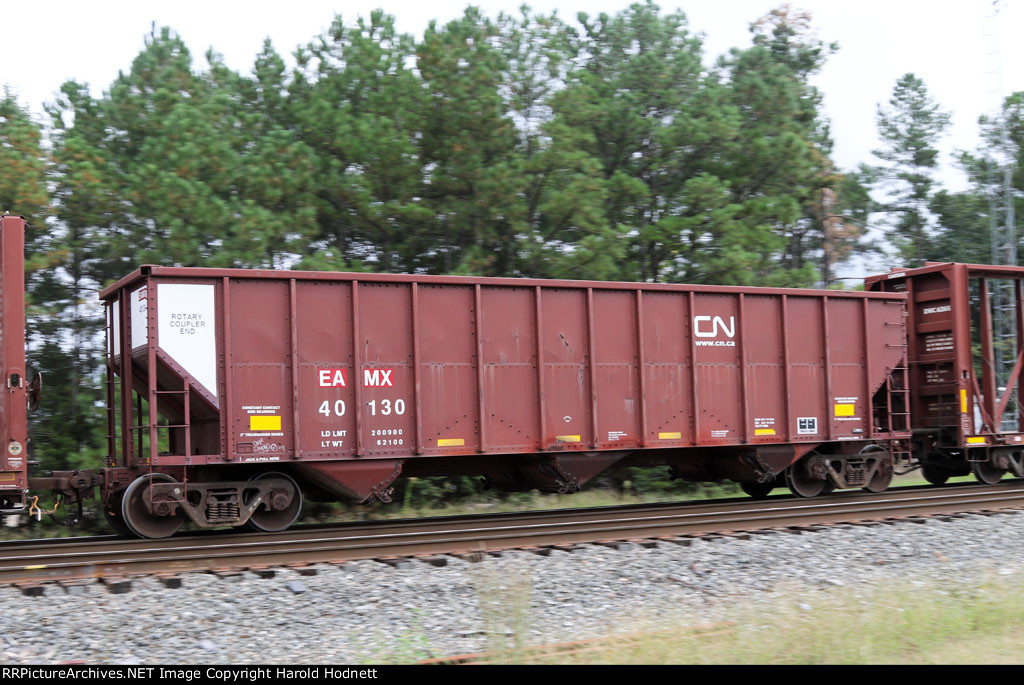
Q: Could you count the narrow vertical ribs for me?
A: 13